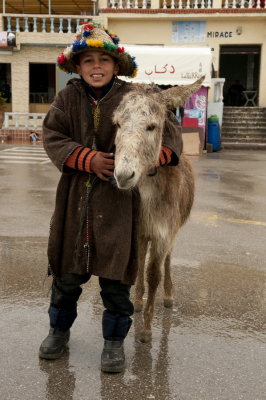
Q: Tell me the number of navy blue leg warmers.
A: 2